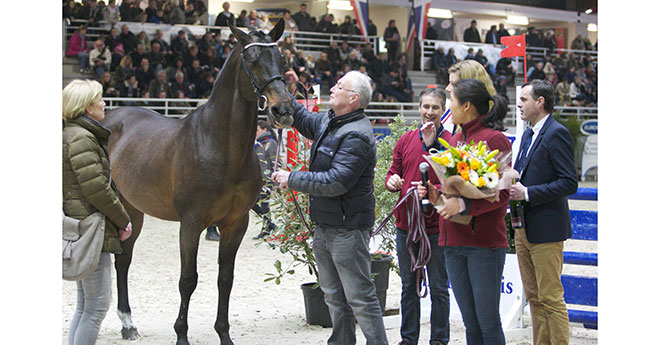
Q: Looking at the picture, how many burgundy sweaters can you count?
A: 2